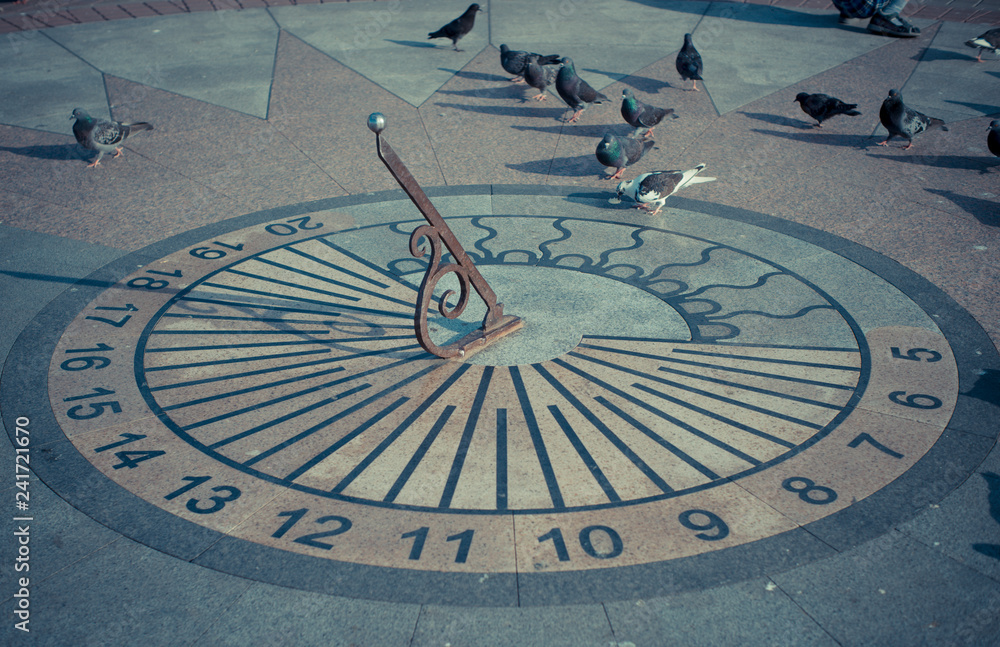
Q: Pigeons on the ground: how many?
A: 13